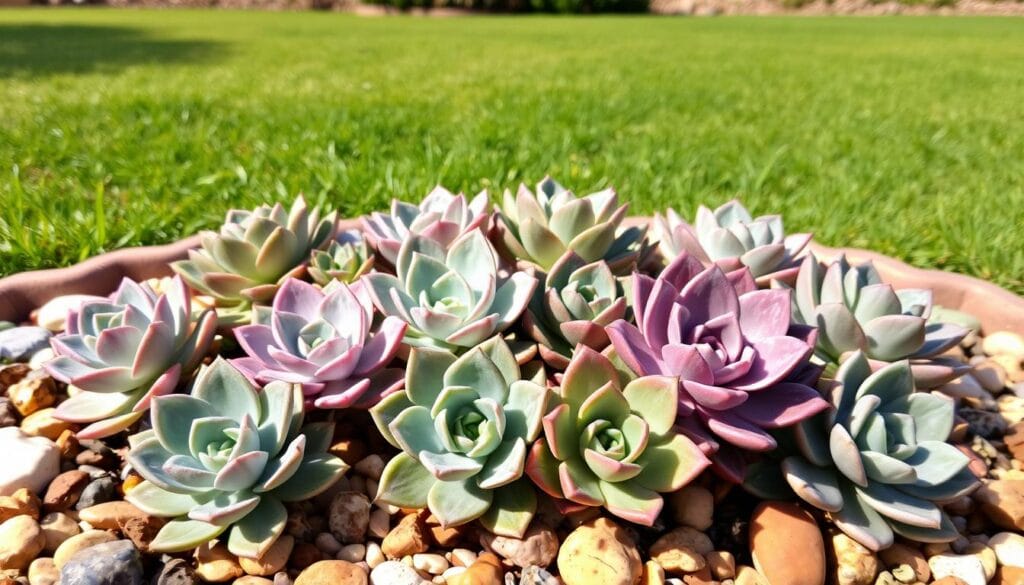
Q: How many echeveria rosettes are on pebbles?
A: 15